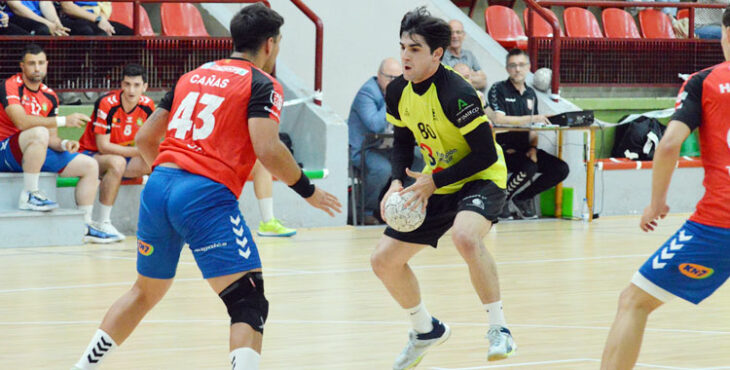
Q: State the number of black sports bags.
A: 1